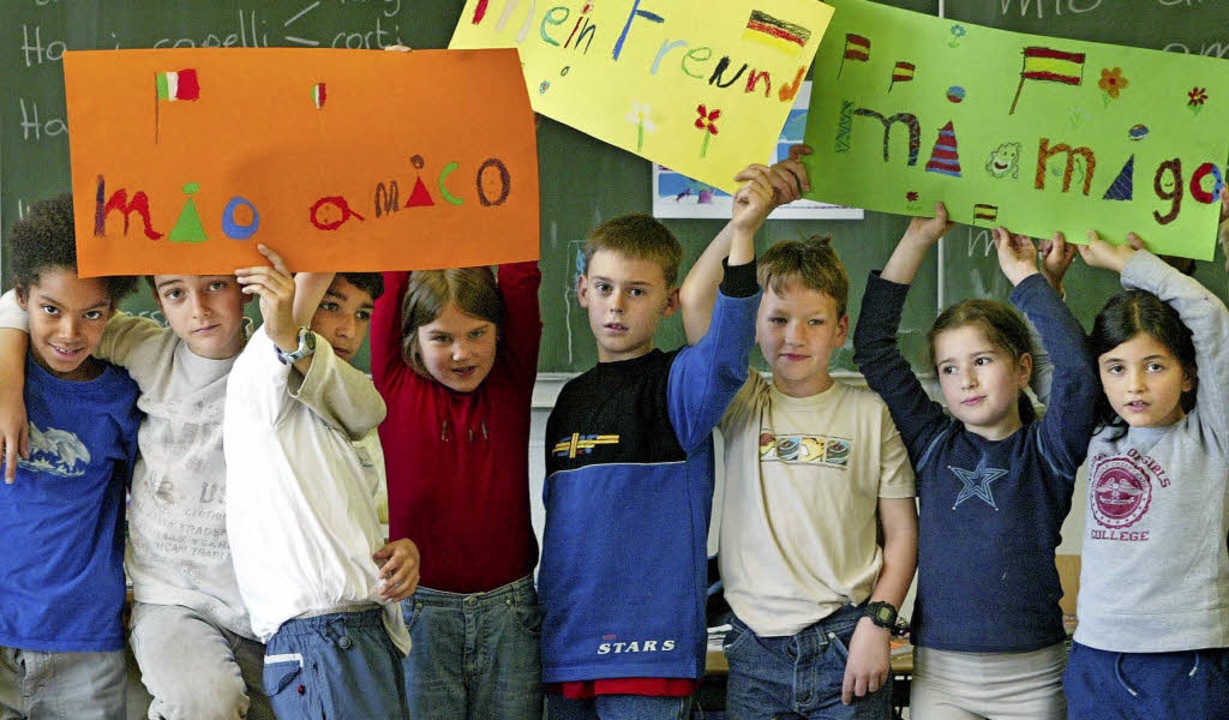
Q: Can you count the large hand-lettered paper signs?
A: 3